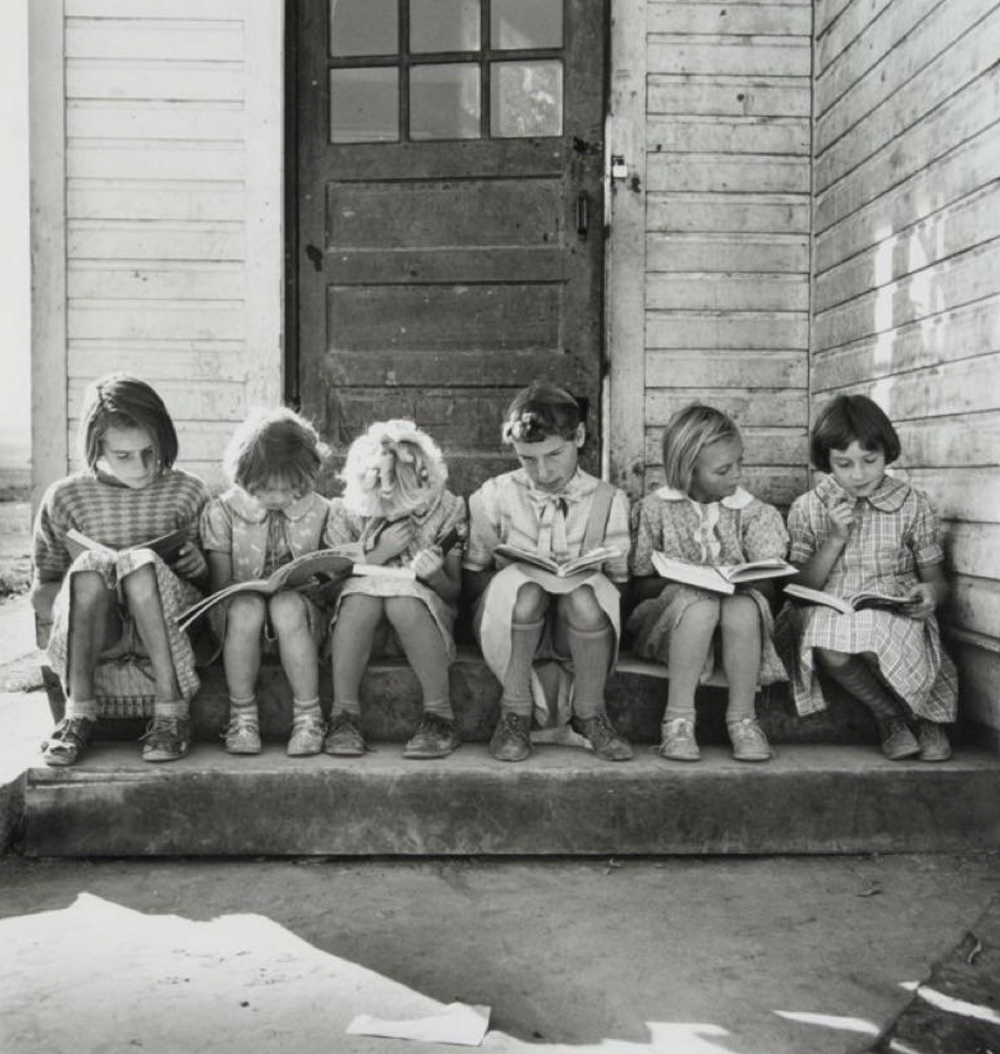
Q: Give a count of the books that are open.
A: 6